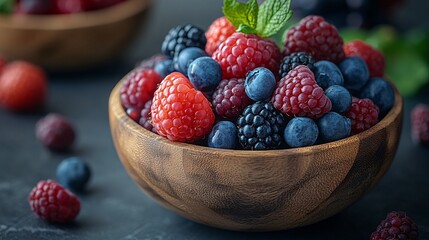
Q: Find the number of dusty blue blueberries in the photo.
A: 12